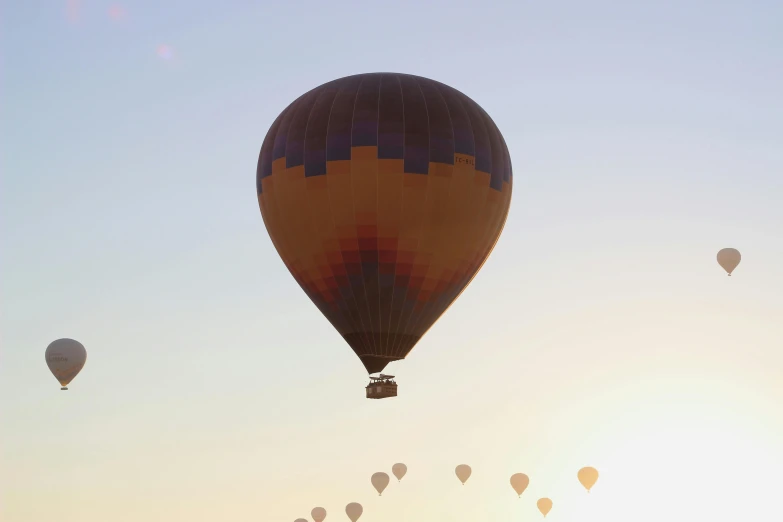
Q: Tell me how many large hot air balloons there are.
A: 1